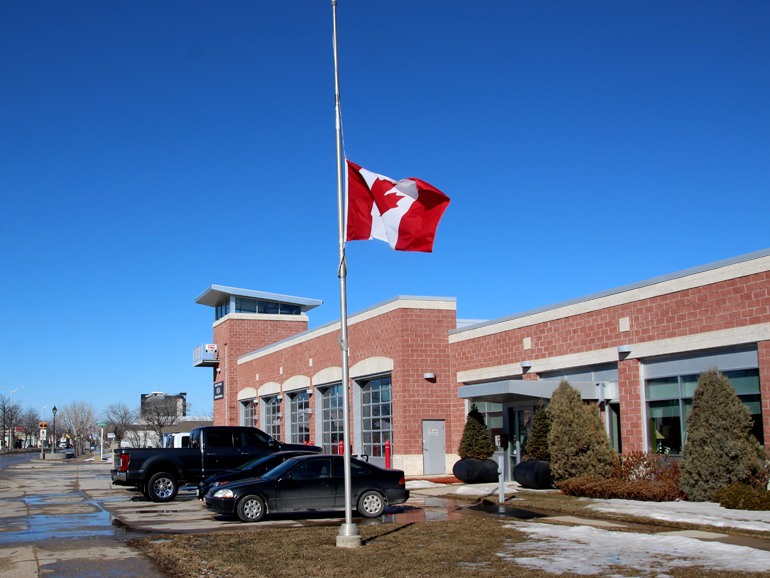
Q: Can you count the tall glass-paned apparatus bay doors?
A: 5